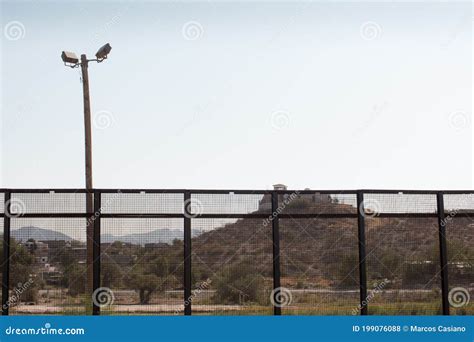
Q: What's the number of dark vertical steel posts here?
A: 6